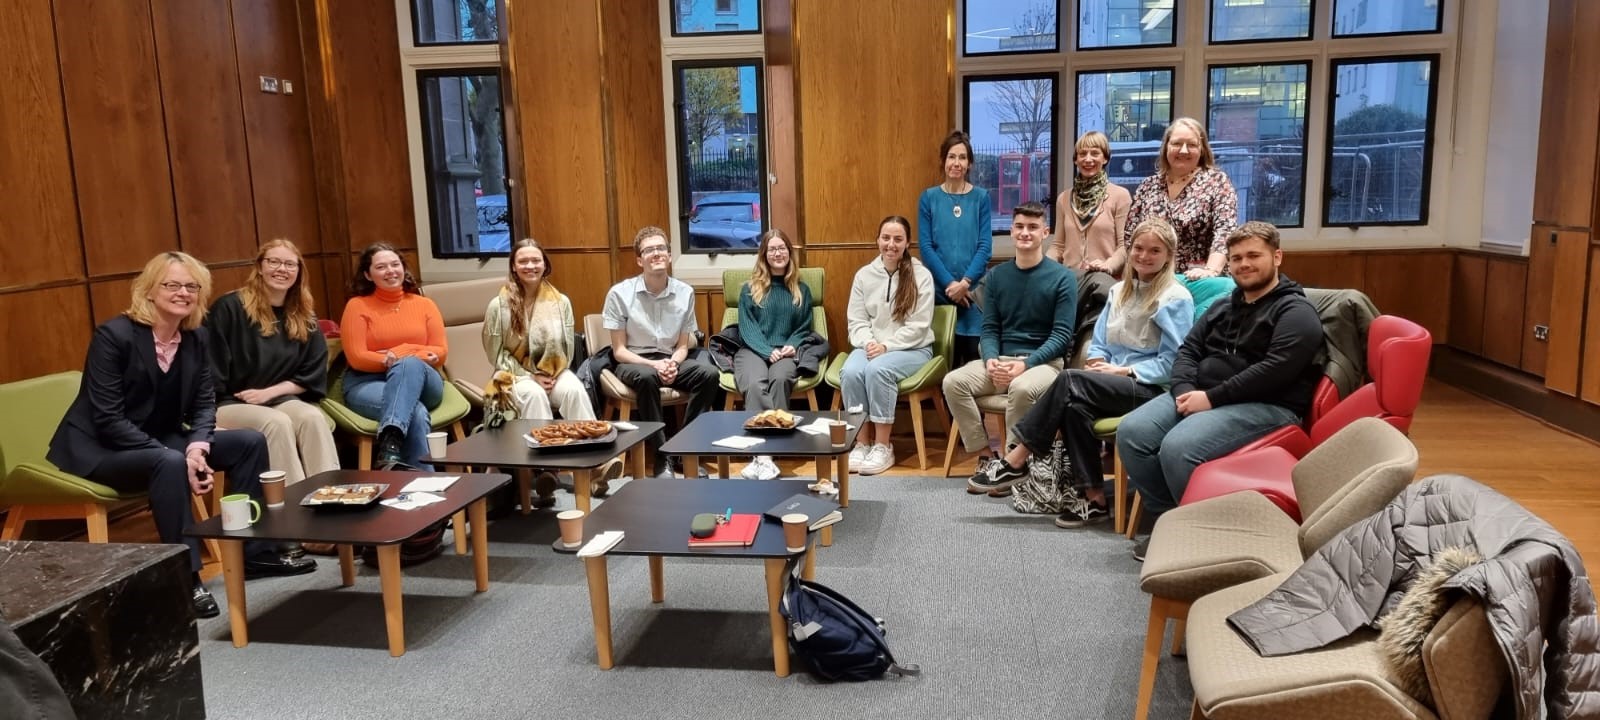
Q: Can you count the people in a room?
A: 13